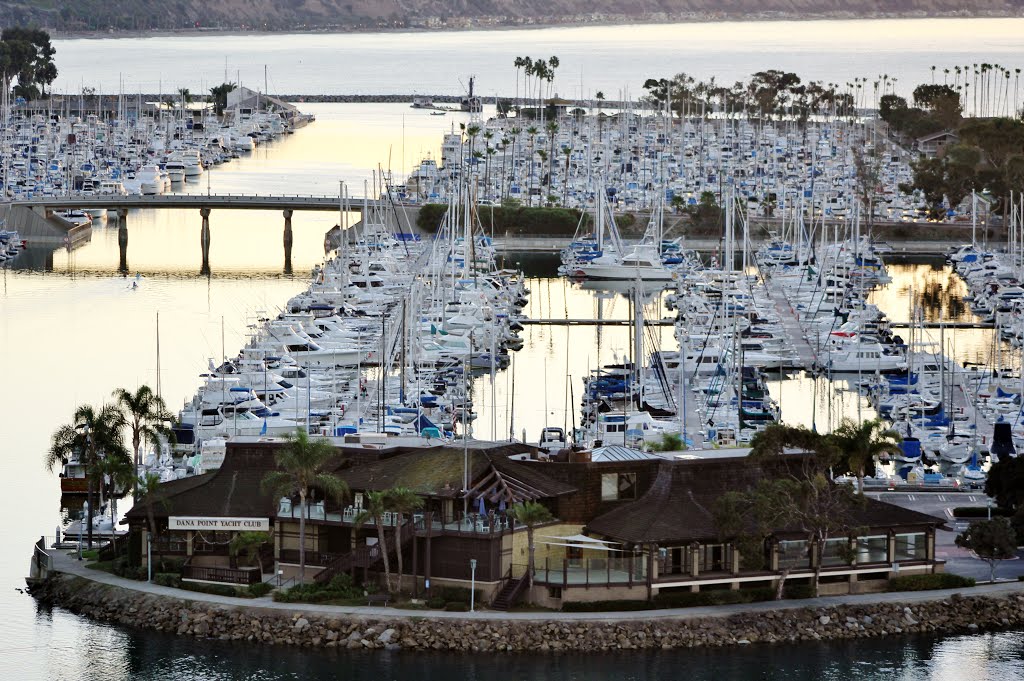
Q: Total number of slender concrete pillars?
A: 3